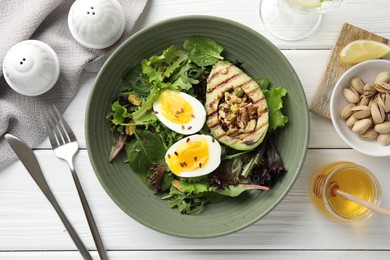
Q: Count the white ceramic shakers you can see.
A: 2